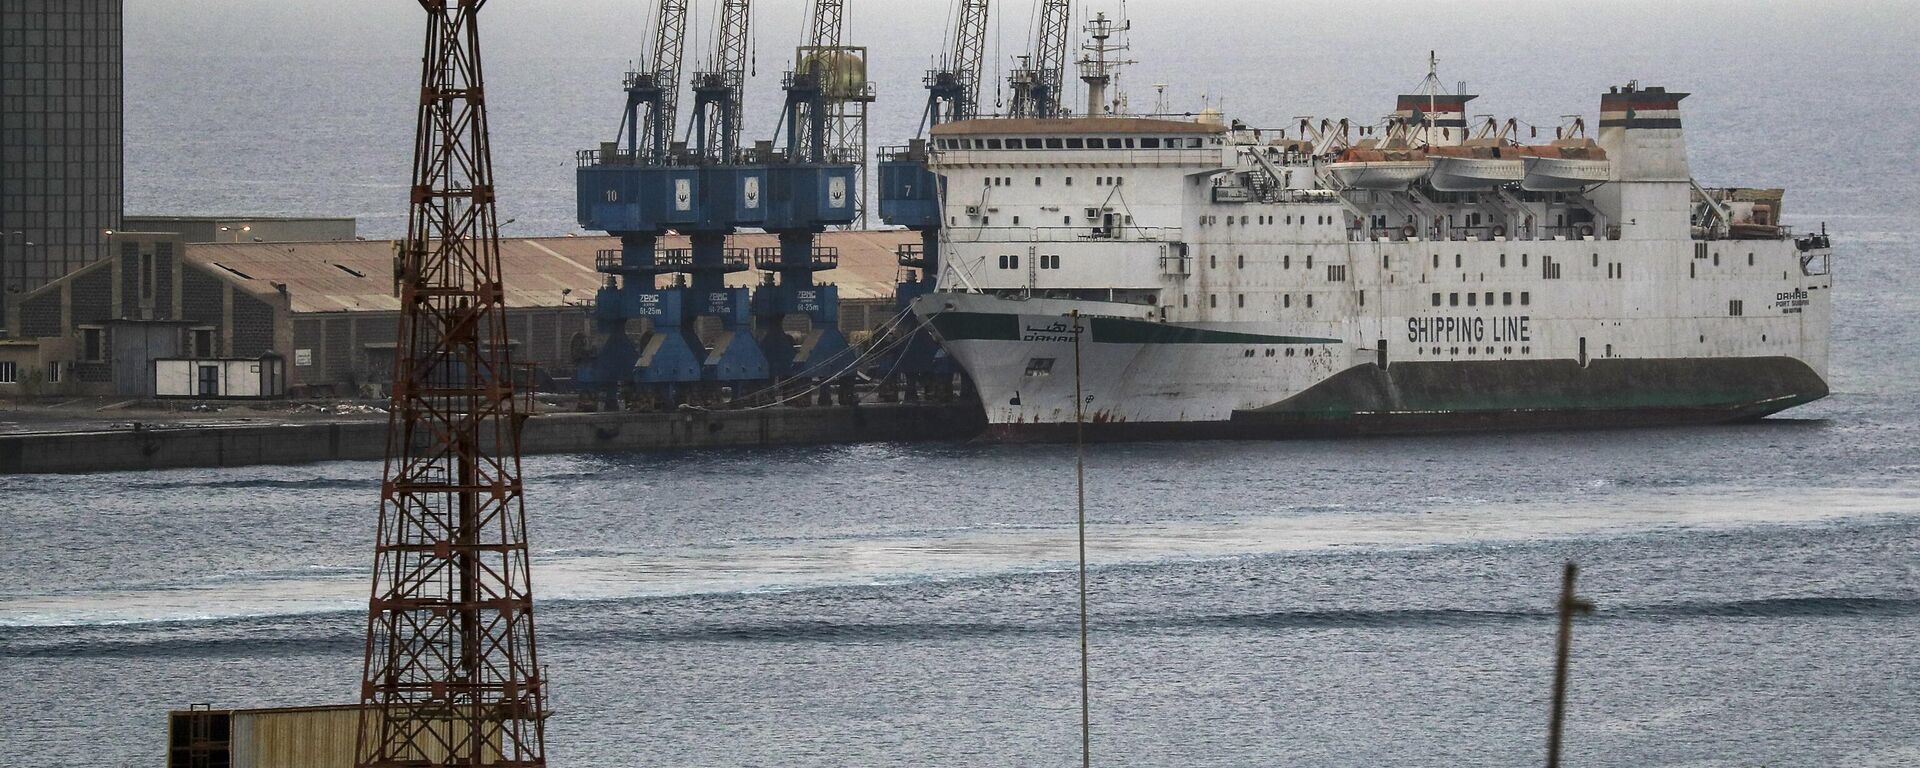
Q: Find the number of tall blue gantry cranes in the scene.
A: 5